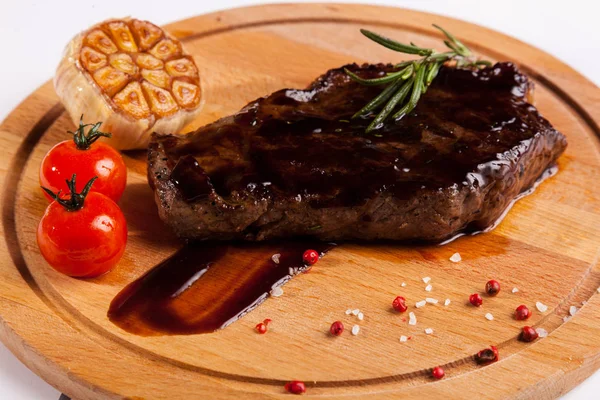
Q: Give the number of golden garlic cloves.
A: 13